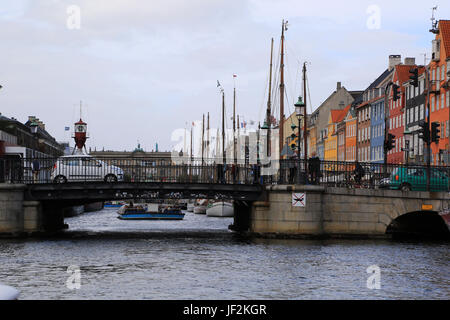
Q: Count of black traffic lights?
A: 5